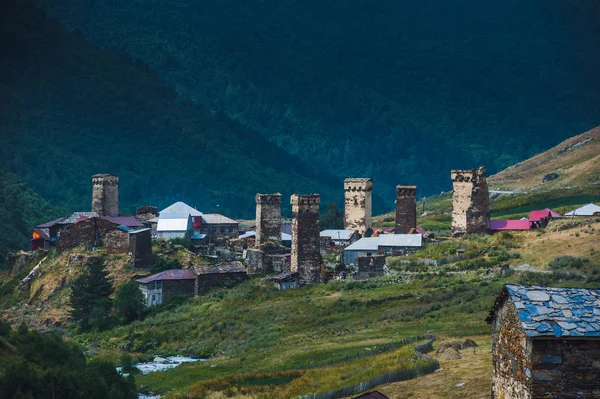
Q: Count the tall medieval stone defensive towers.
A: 6